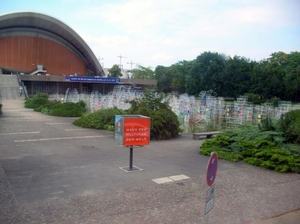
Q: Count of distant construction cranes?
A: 3